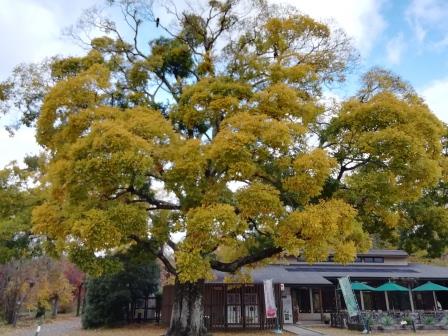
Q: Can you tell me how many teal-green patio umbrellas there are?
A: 3